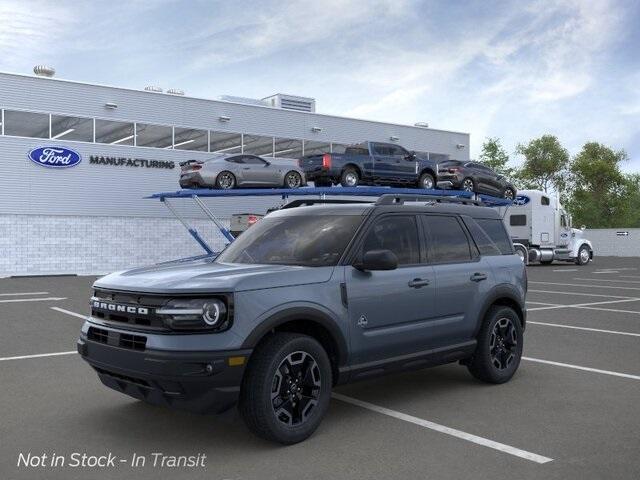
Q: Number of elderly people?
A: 0